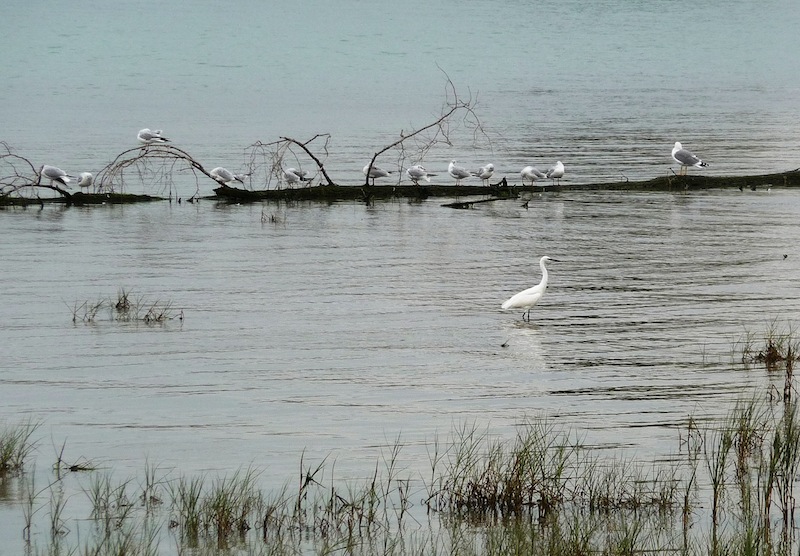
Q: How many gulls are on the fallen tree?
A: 12